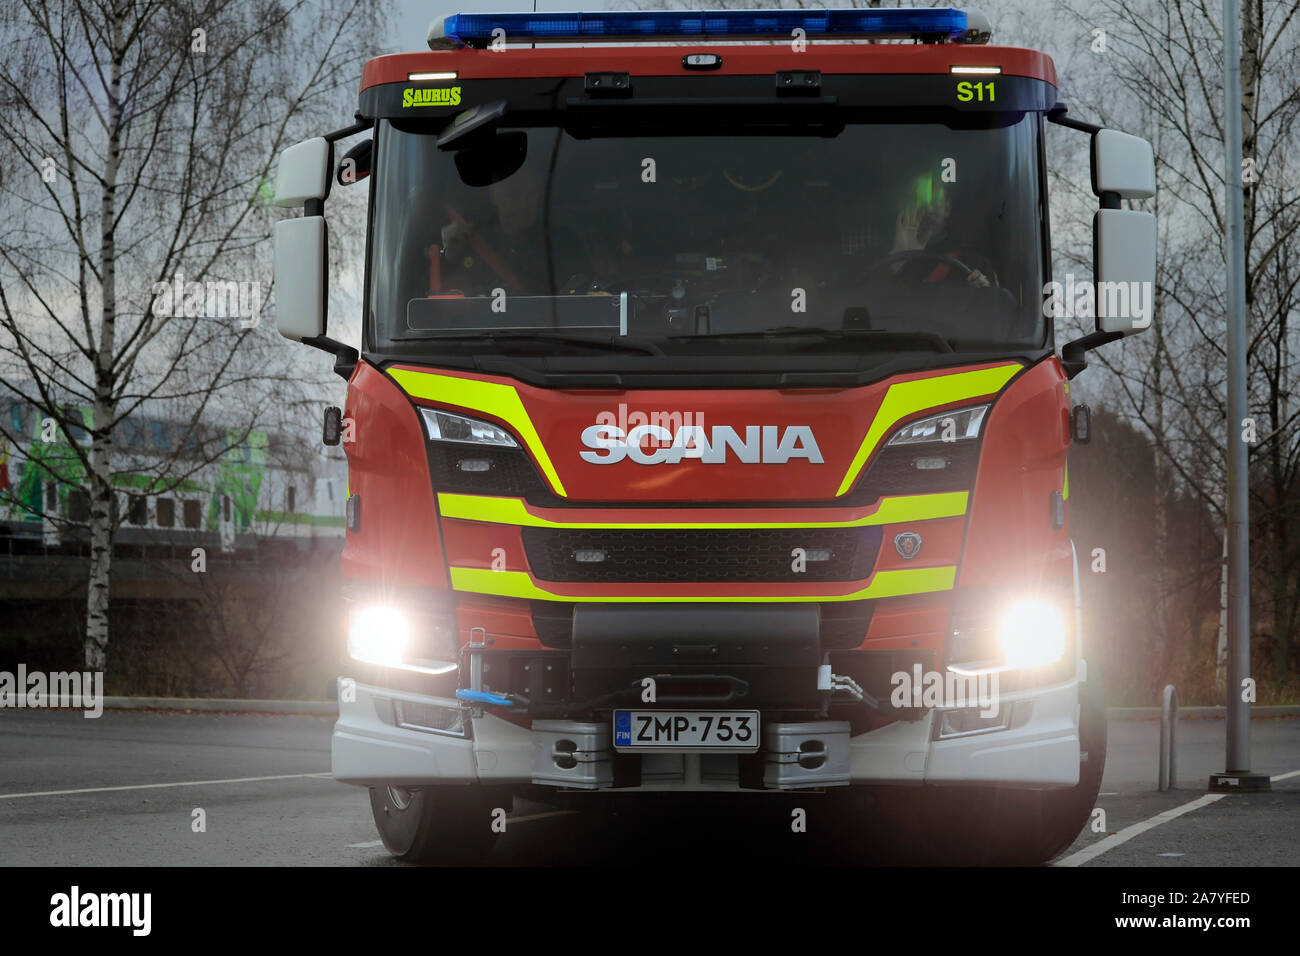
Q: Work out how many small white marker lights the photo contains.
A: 2